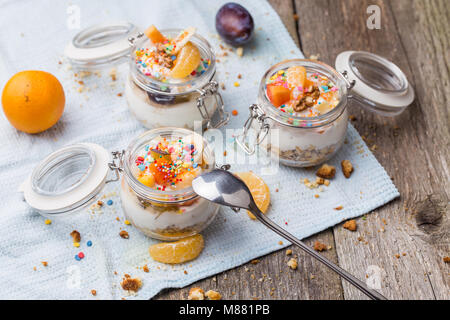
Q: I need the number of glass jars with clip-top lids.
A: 3